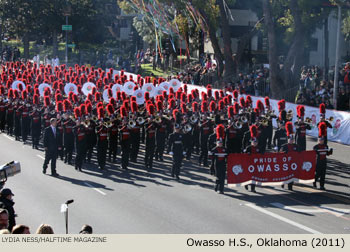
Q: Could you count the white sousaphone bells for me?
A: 12